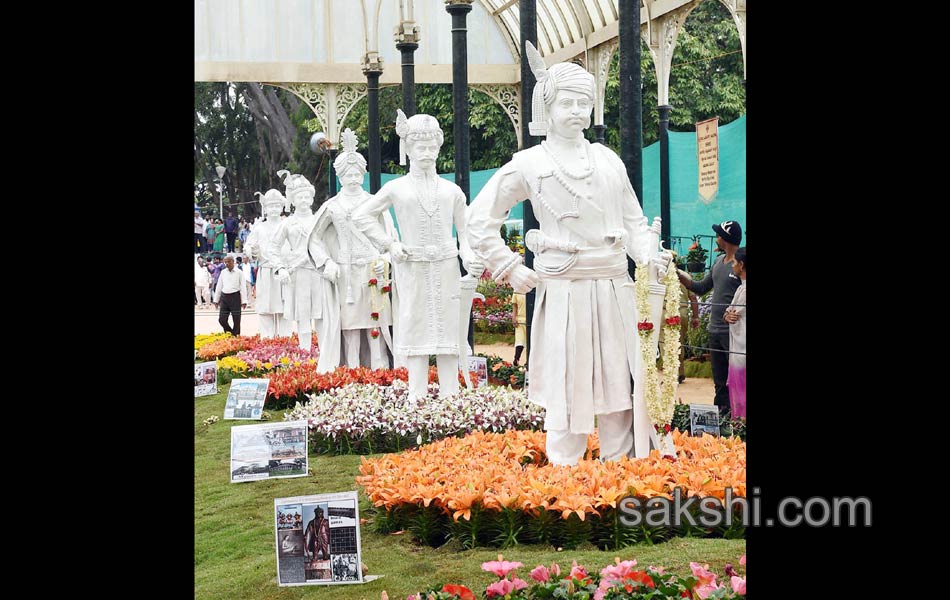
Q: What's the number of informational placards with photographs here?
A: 6